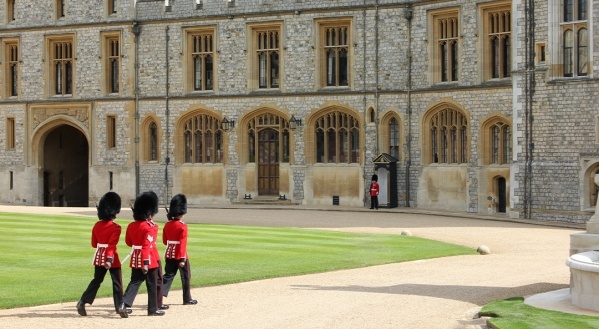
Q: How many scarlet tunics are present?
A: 4